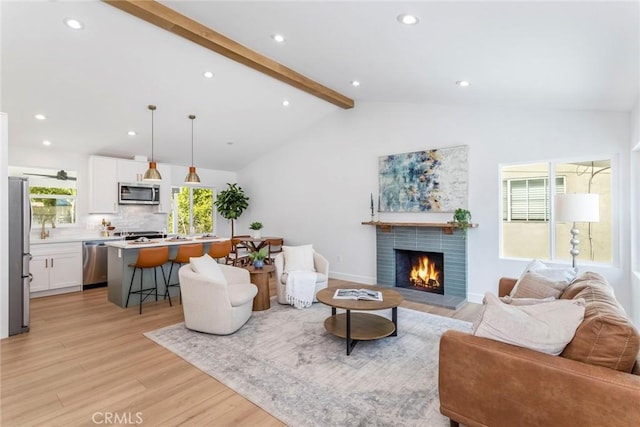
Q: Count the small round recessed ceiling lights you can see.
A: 10